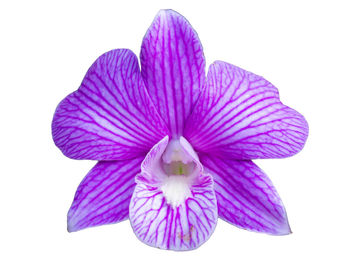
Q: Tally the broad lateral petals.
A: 2